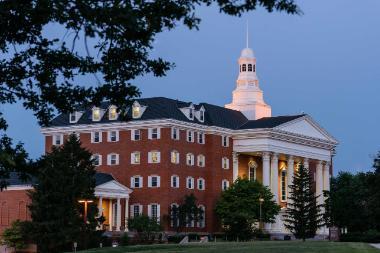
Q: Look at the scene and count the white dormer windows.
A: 6